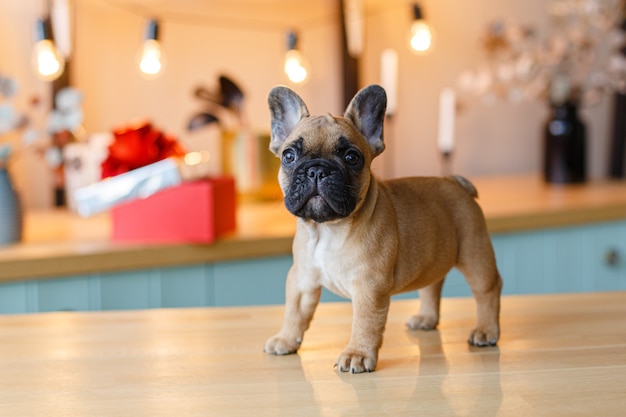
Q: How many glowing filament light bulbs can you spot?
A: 4